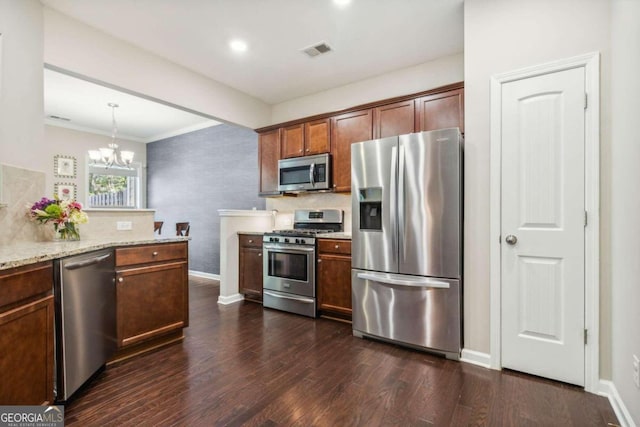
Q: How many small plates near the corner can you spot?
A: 2